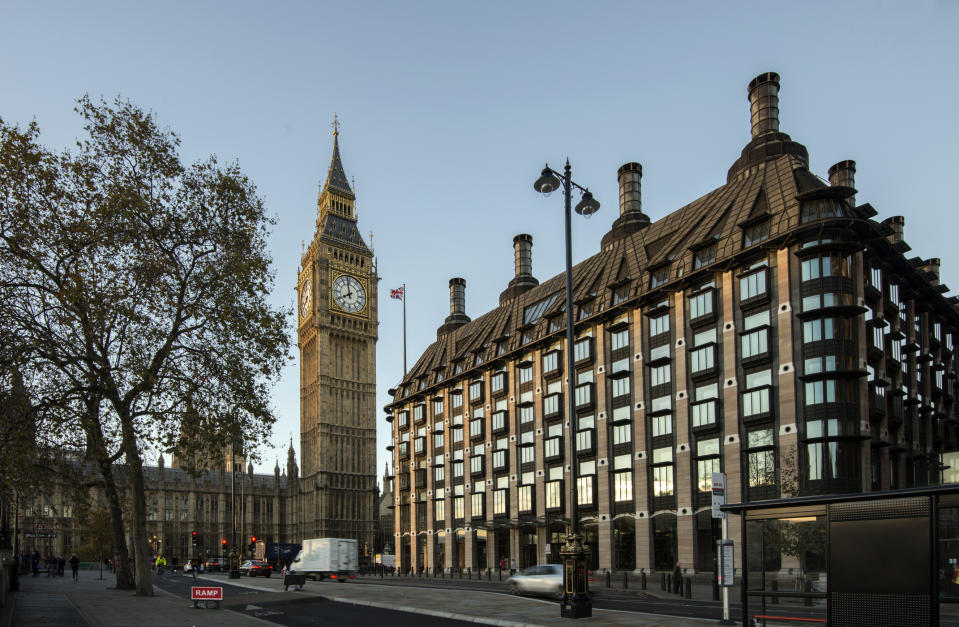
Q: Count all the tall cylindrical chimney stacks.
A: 7